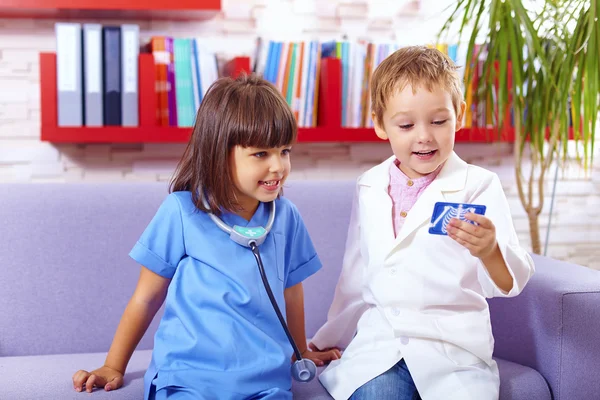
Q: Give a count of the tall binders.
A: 4